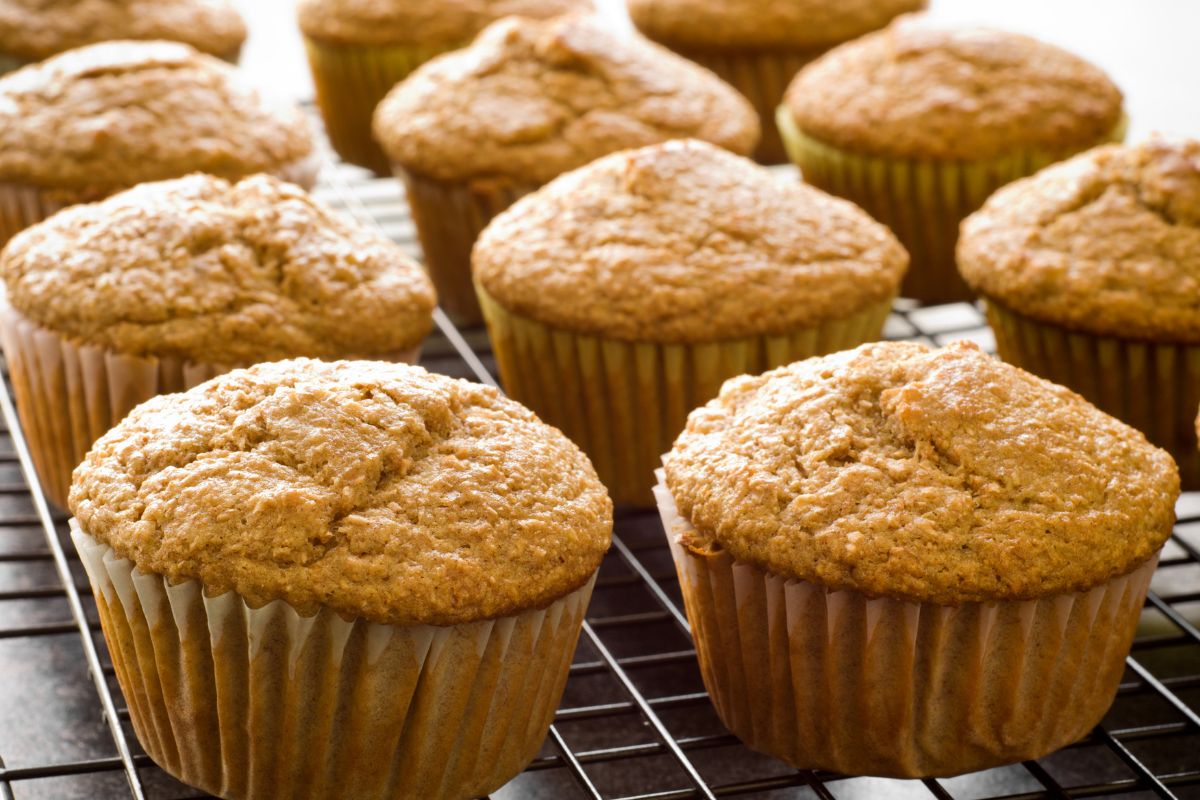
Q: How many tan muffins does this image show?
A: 11